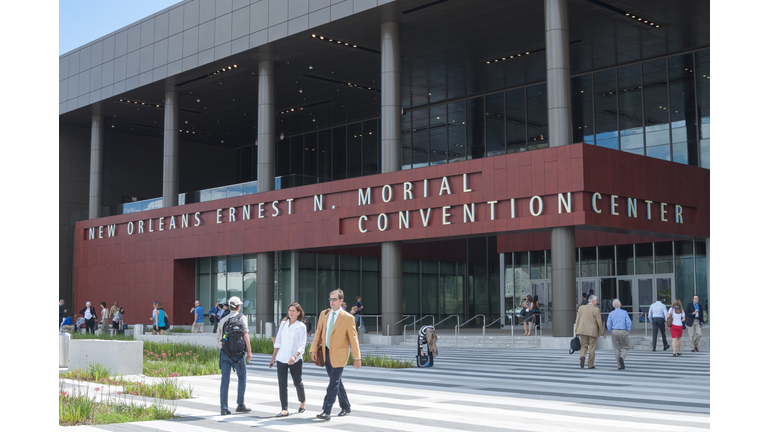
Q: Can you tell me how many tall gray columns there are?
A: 5